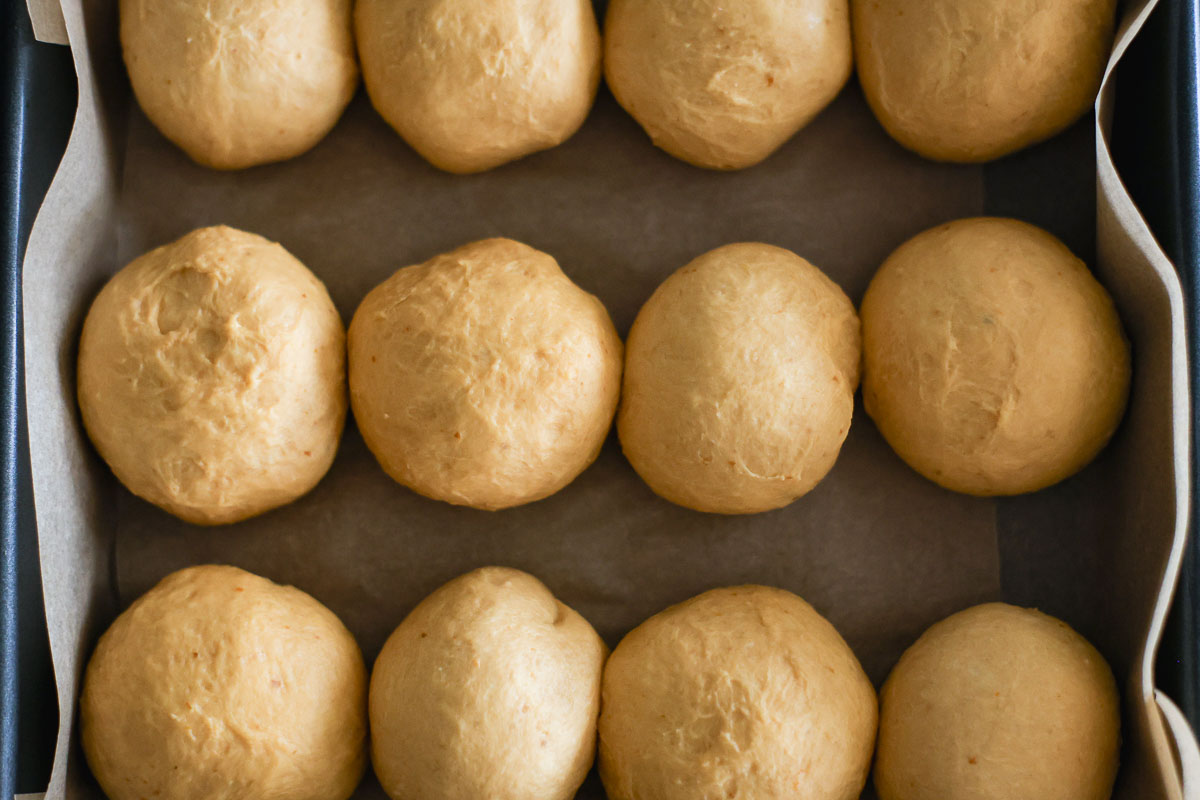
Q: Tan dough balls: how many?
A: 12